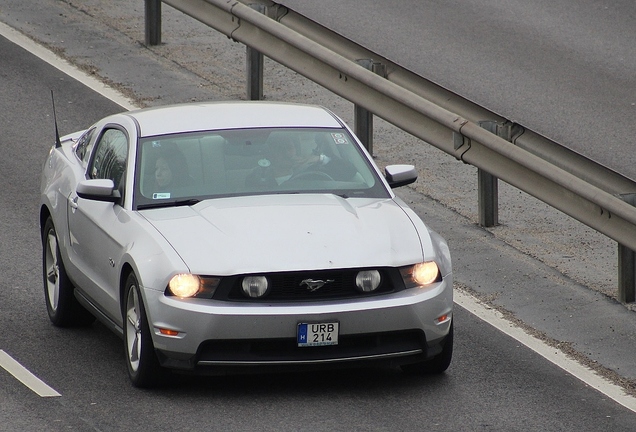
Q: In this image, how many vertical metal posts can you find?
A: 5